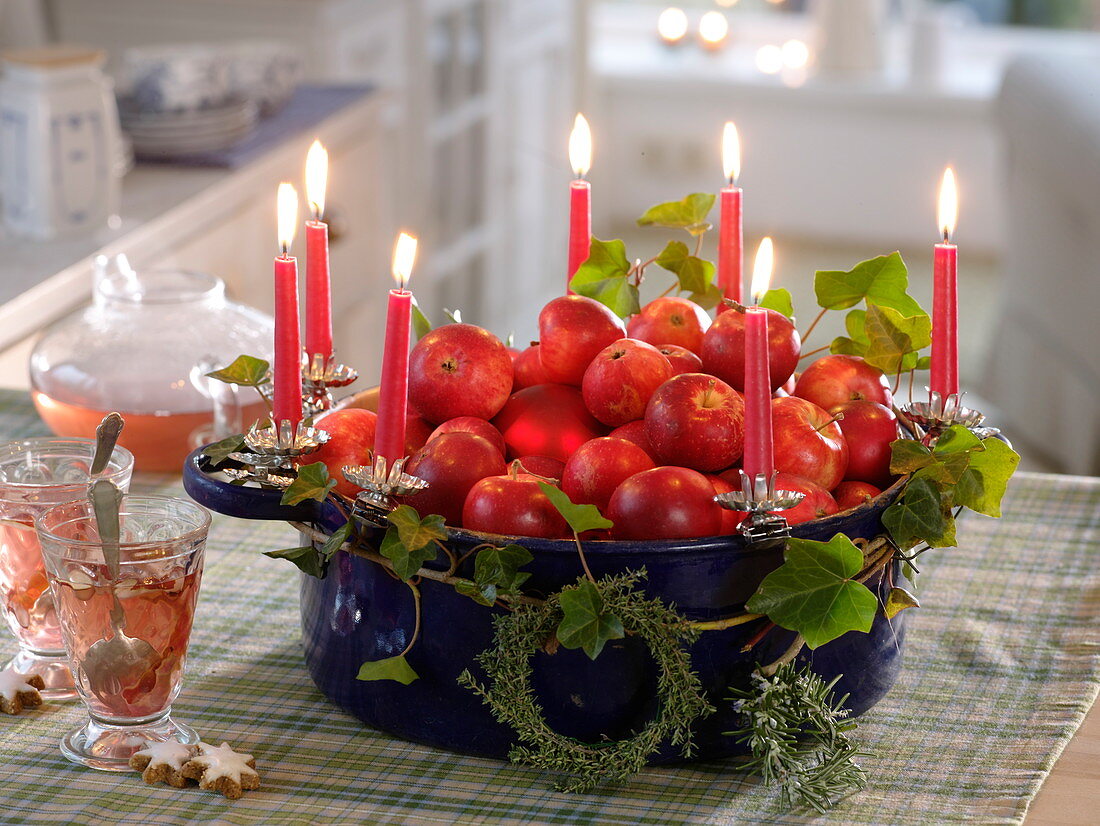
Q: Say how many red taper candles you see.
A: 7